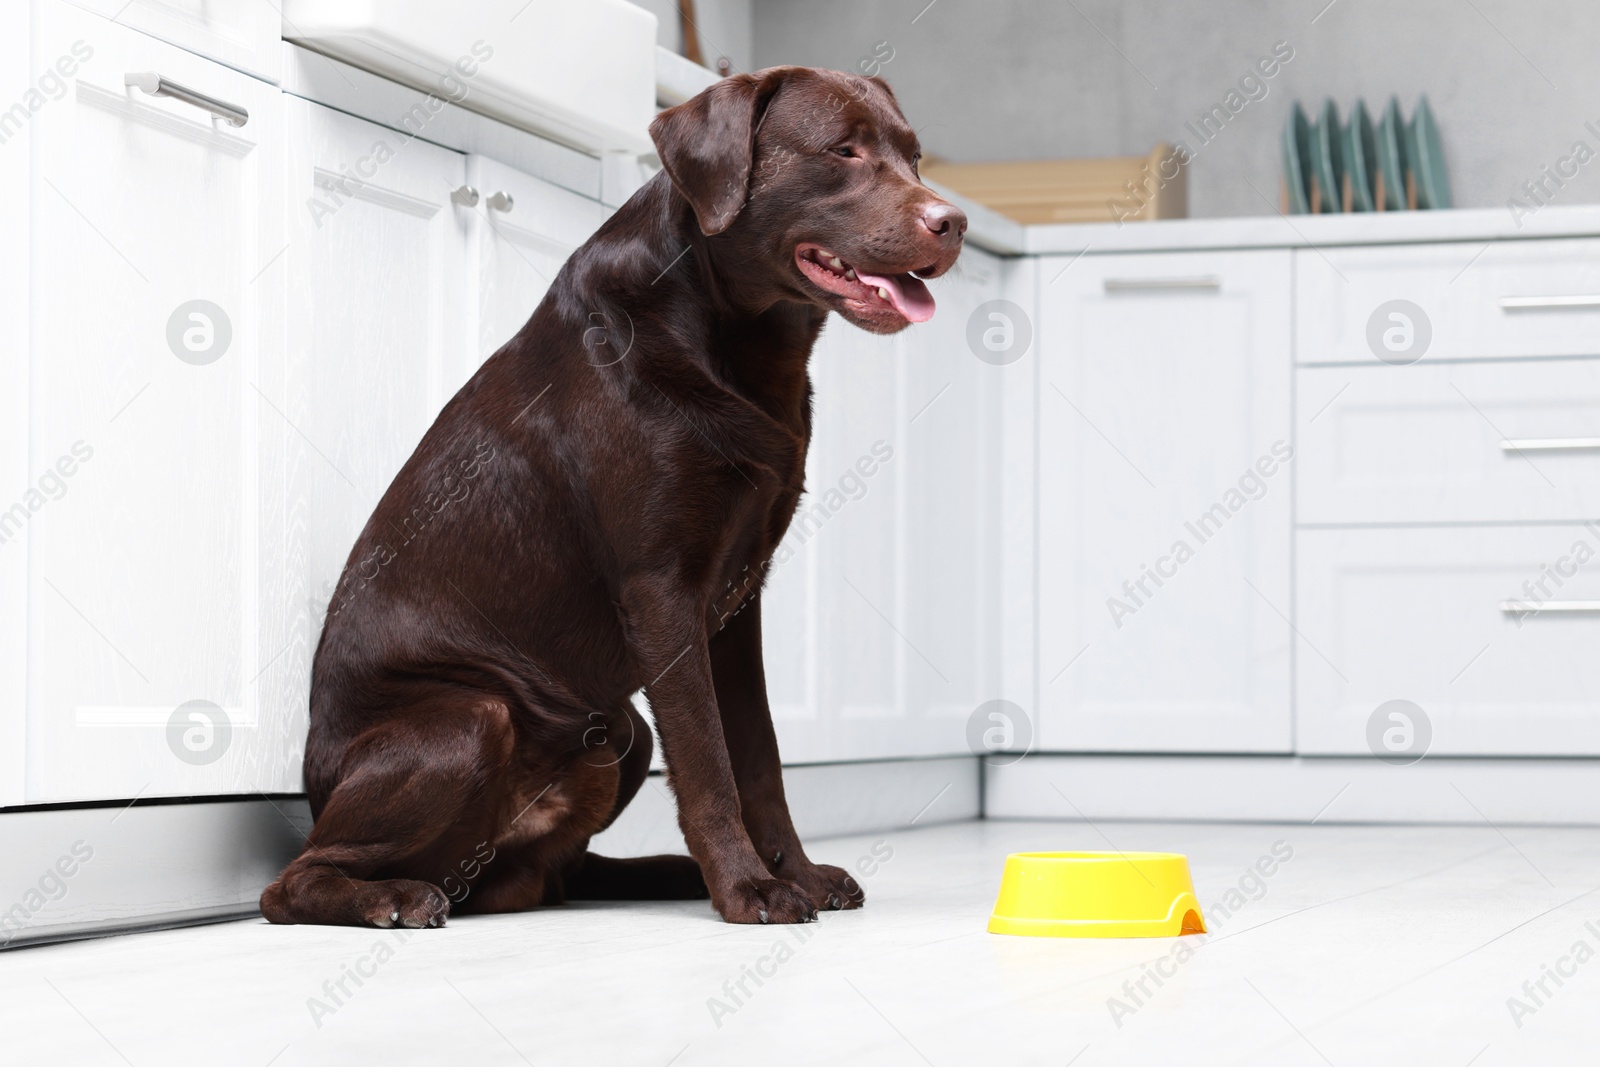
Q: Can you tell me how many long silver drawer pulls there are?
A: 5